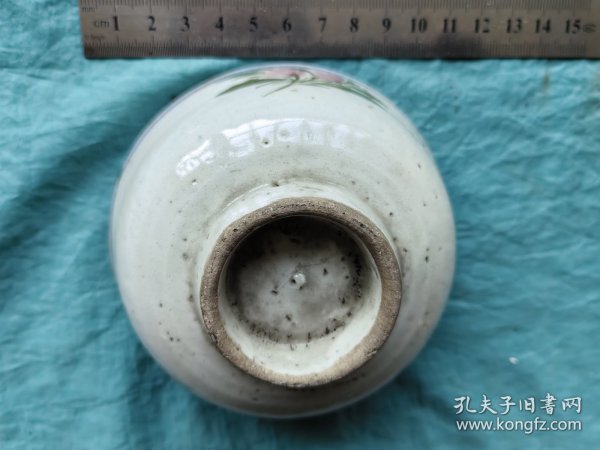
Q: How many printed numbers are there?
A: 15